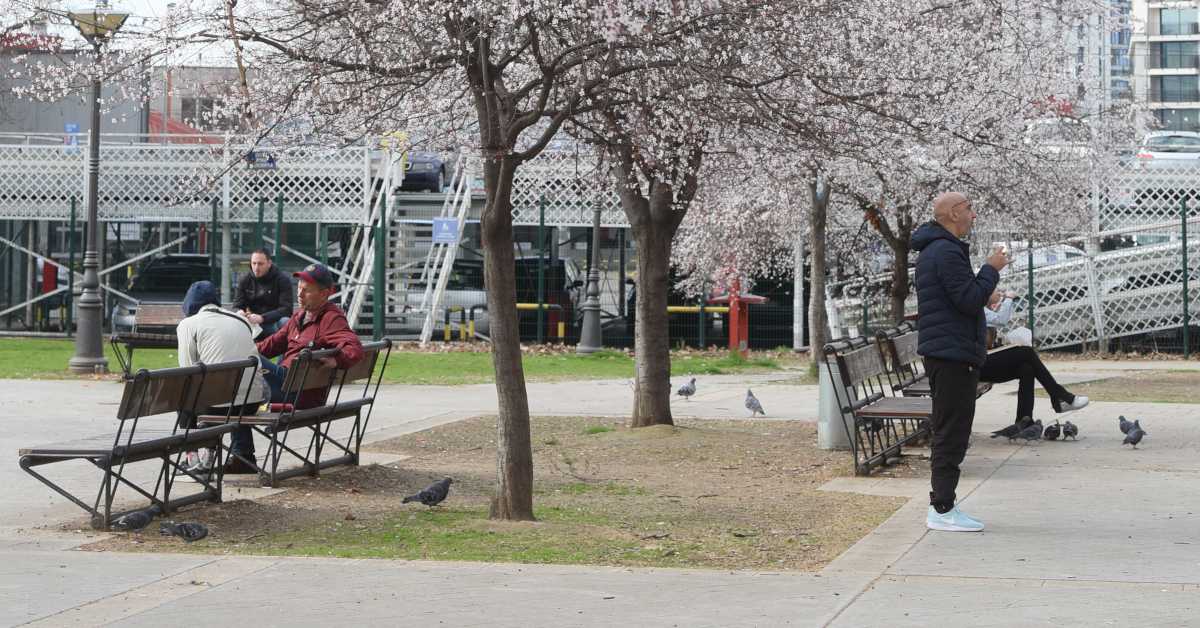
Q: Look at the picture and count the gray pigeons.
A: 11